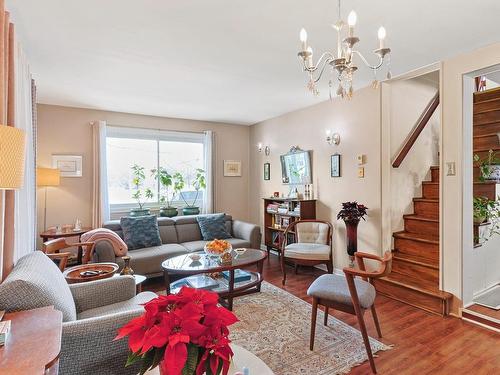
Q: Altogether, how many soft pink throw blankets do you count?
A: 1